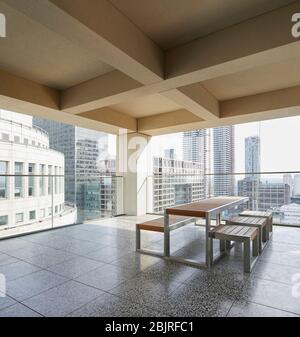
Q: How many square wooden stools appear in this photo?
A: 3